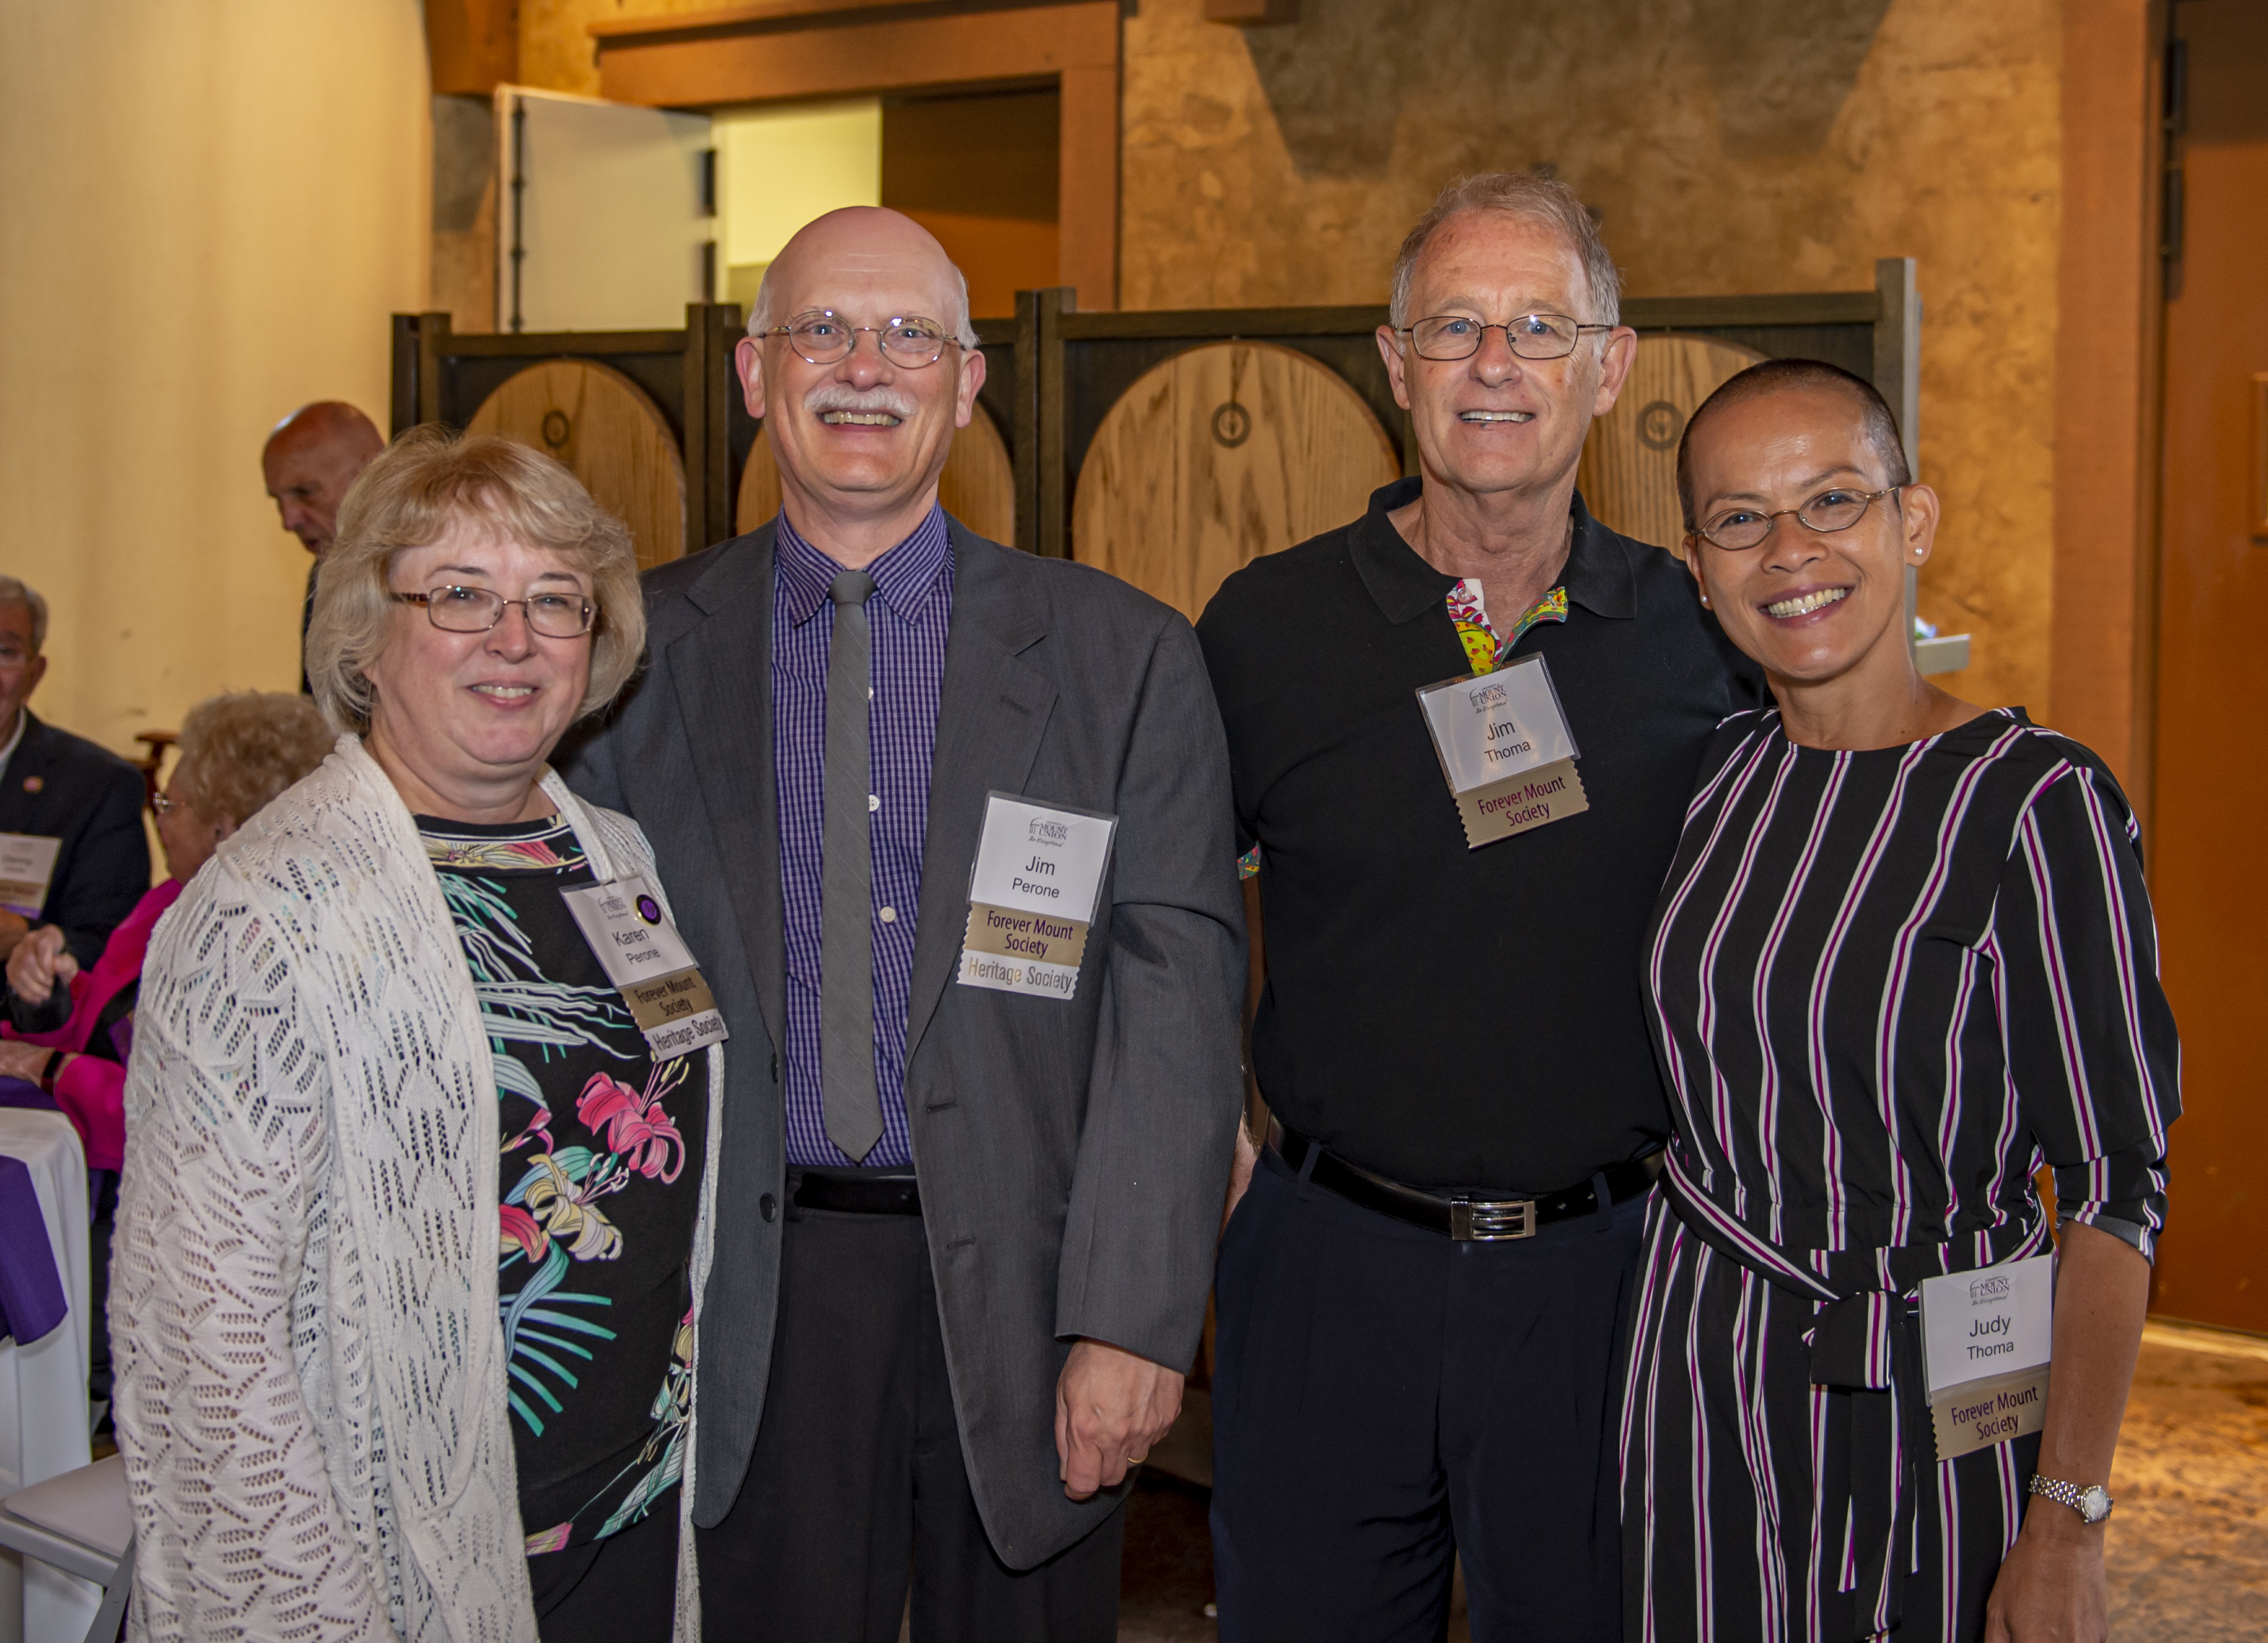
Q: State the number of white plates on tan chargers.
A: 0